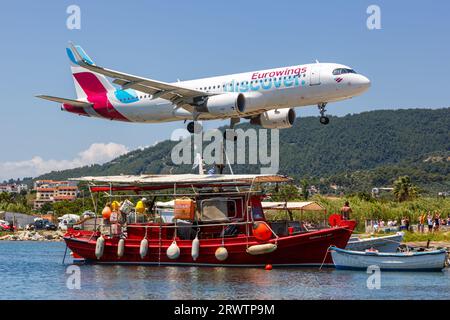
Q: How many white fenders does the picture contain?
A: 7